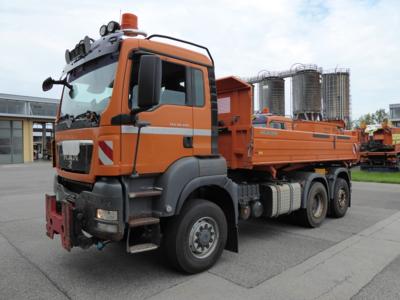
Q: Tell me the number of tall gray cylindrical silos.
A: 3